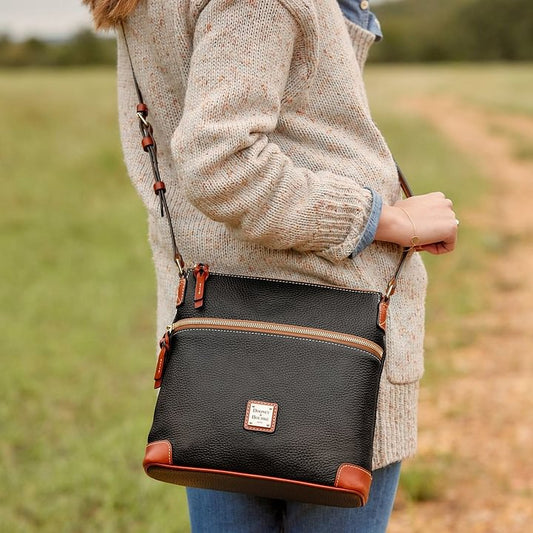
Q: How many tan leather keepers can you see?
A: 3